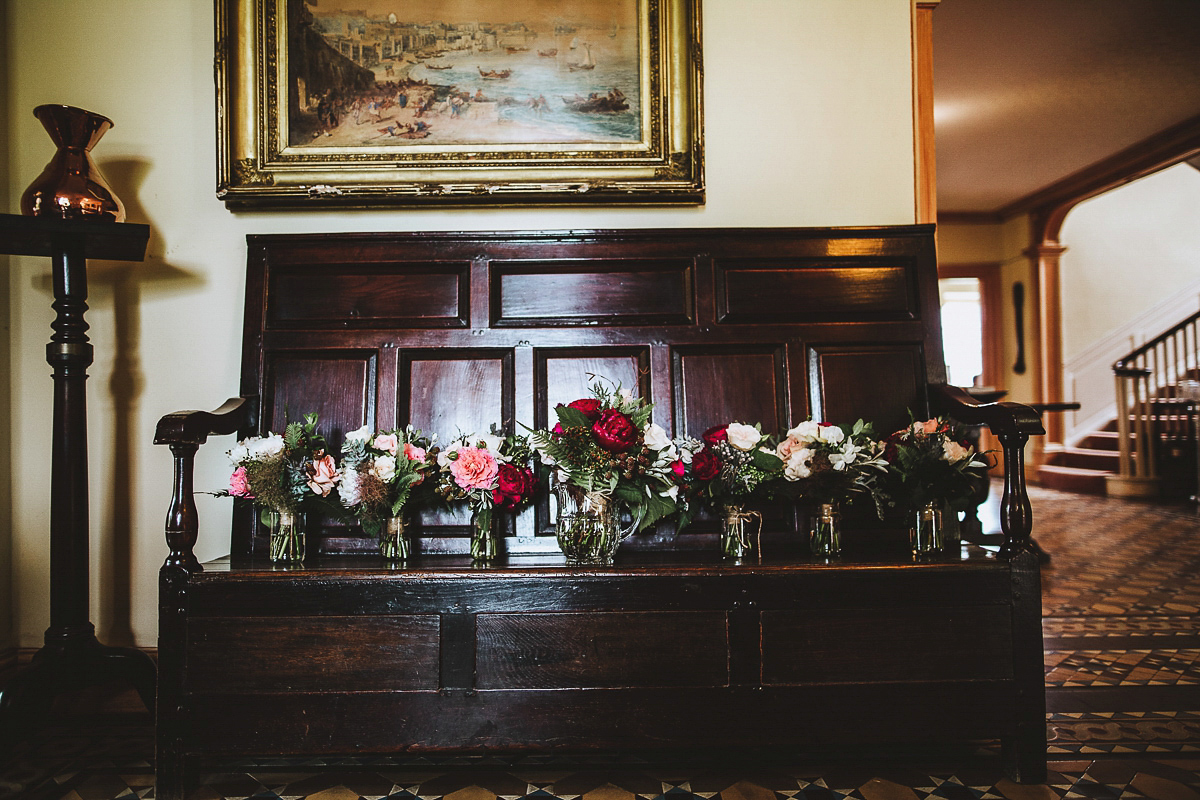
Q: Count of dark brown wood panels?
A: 11